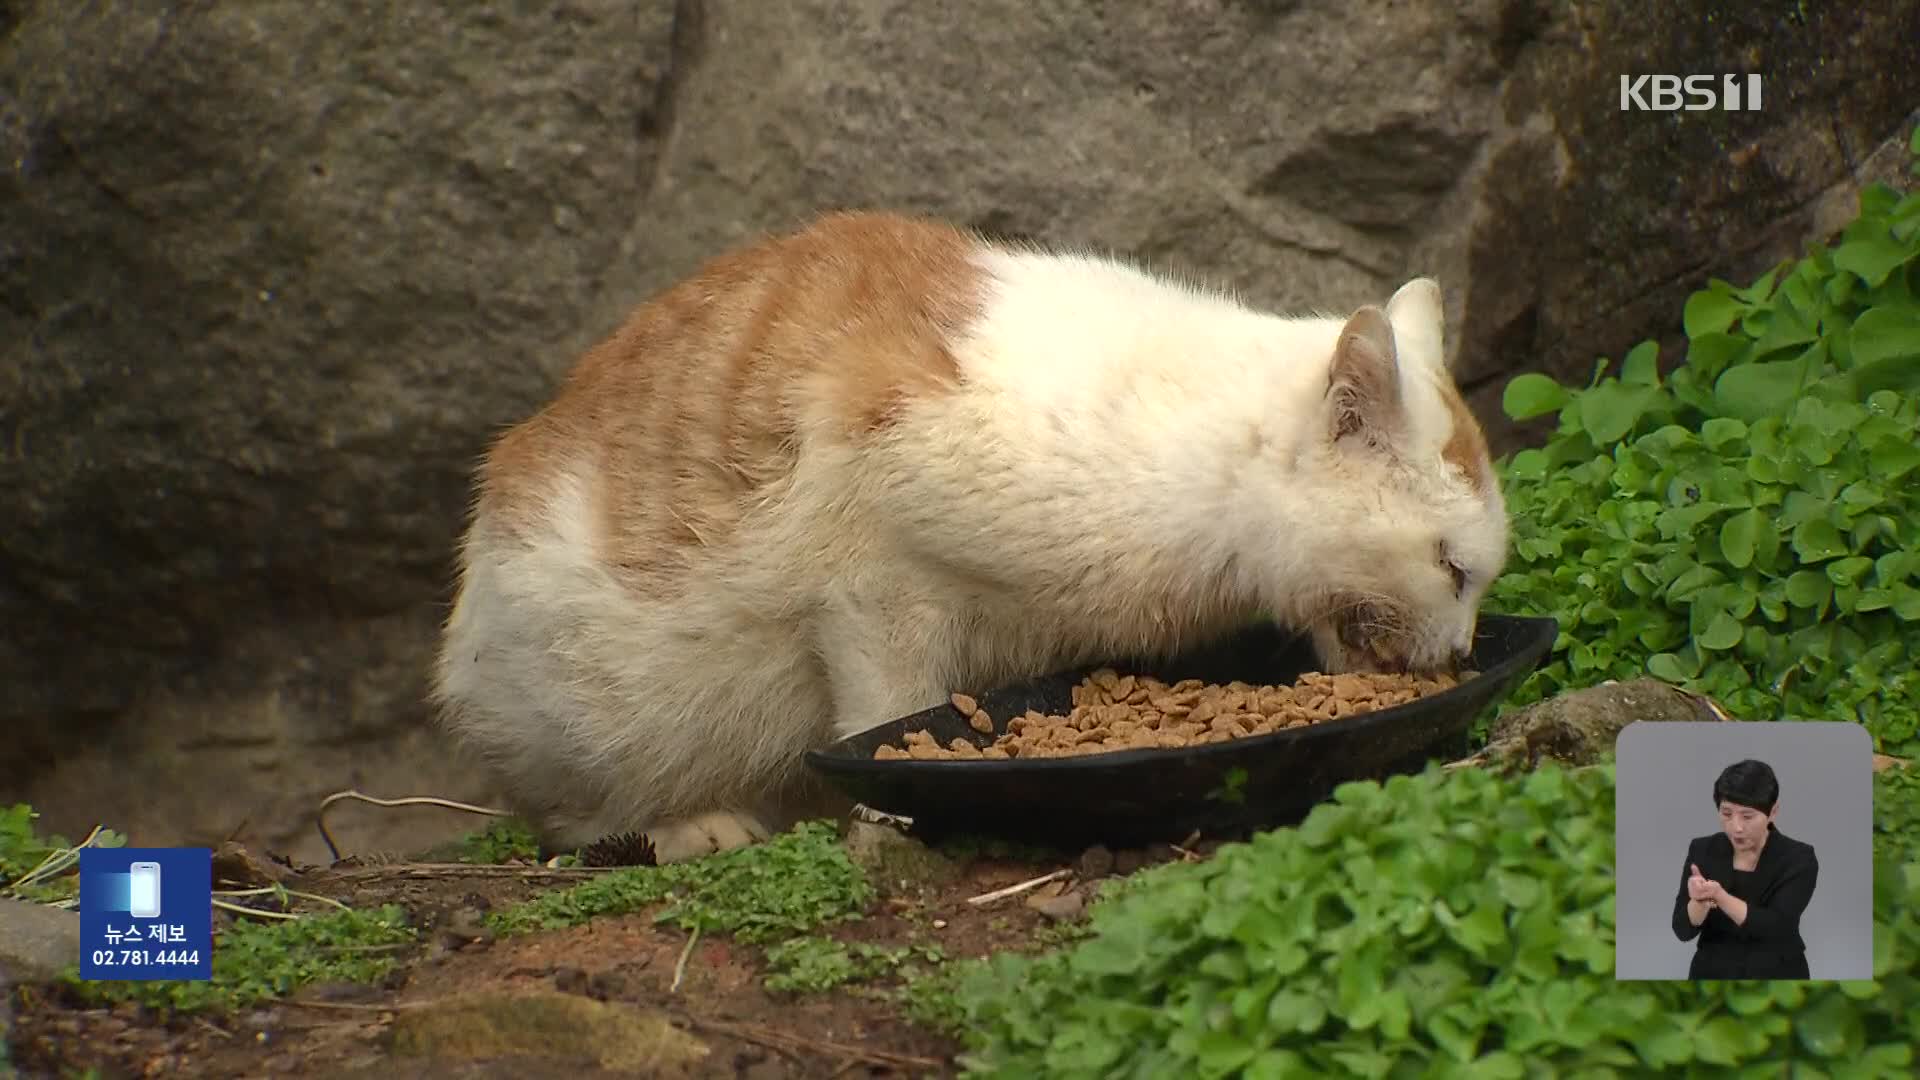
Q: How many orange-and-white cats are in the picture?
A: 1